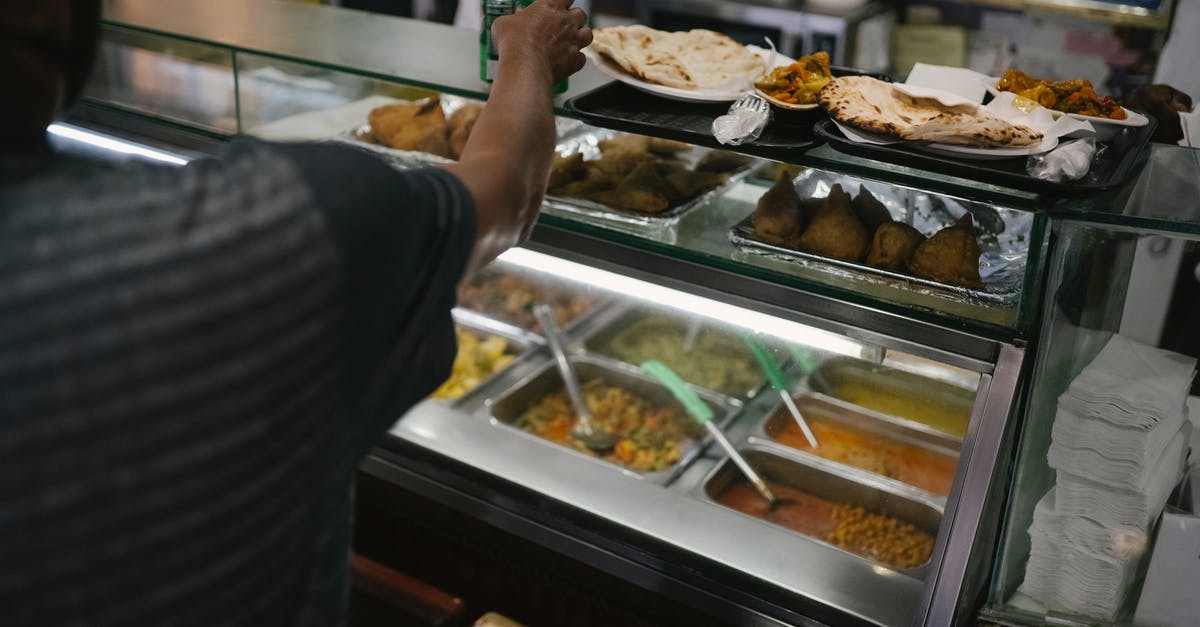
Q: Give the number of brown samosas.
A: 5